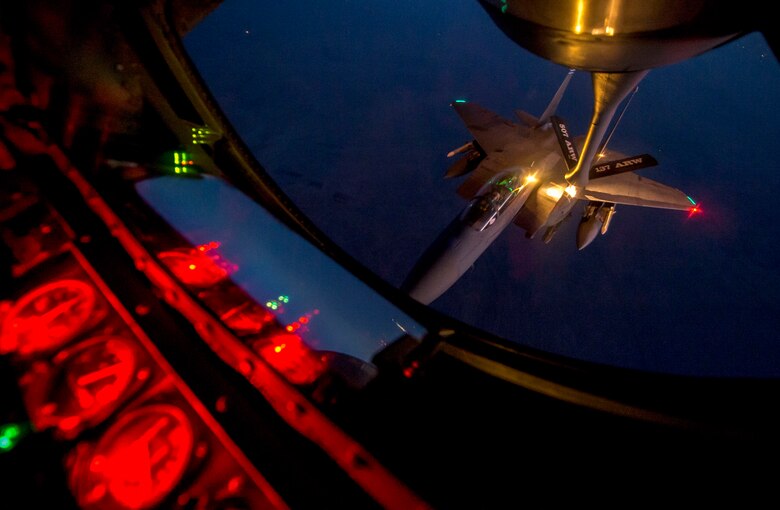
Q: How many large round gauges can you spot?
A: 3